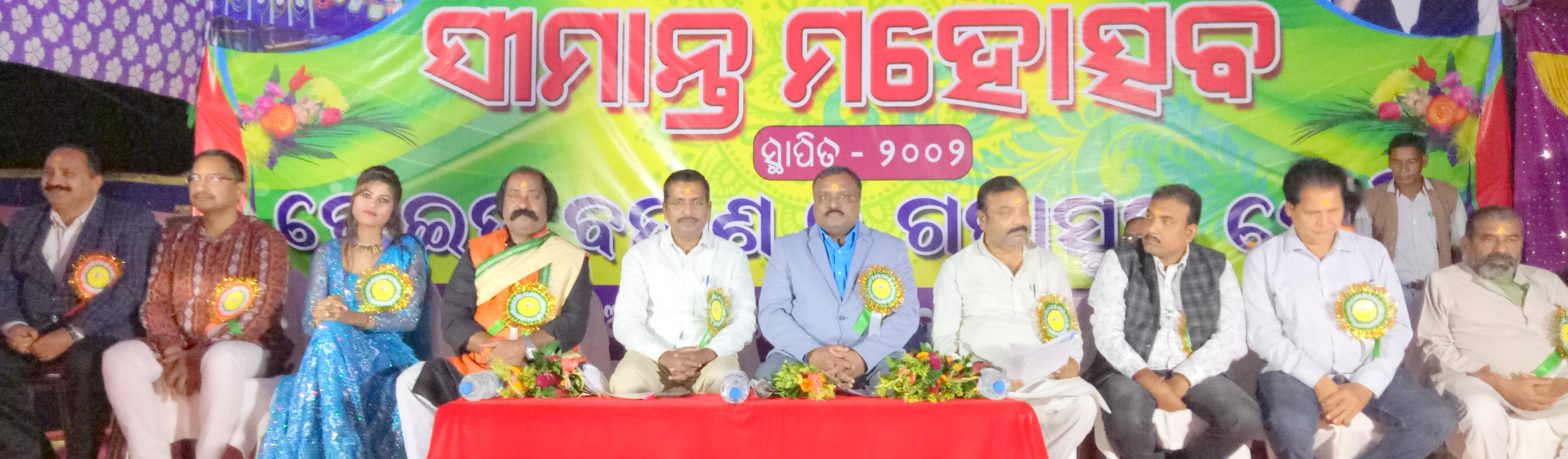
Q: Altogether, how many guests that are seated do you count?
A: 10